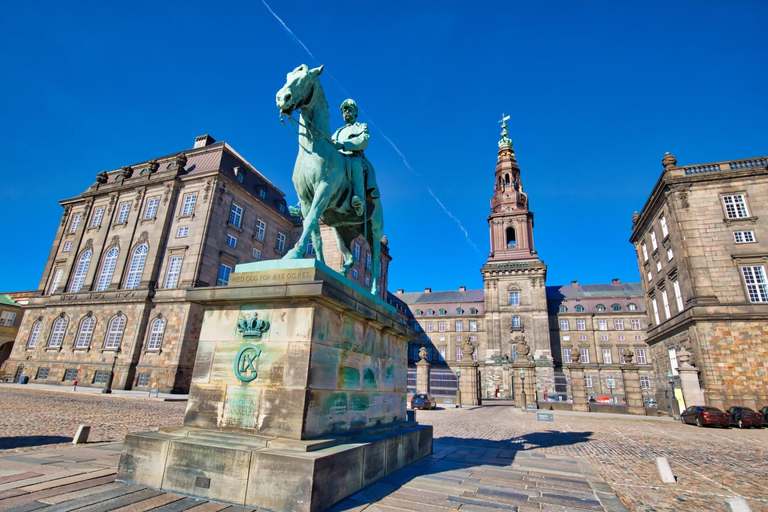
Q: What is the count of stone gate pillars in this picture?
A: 6